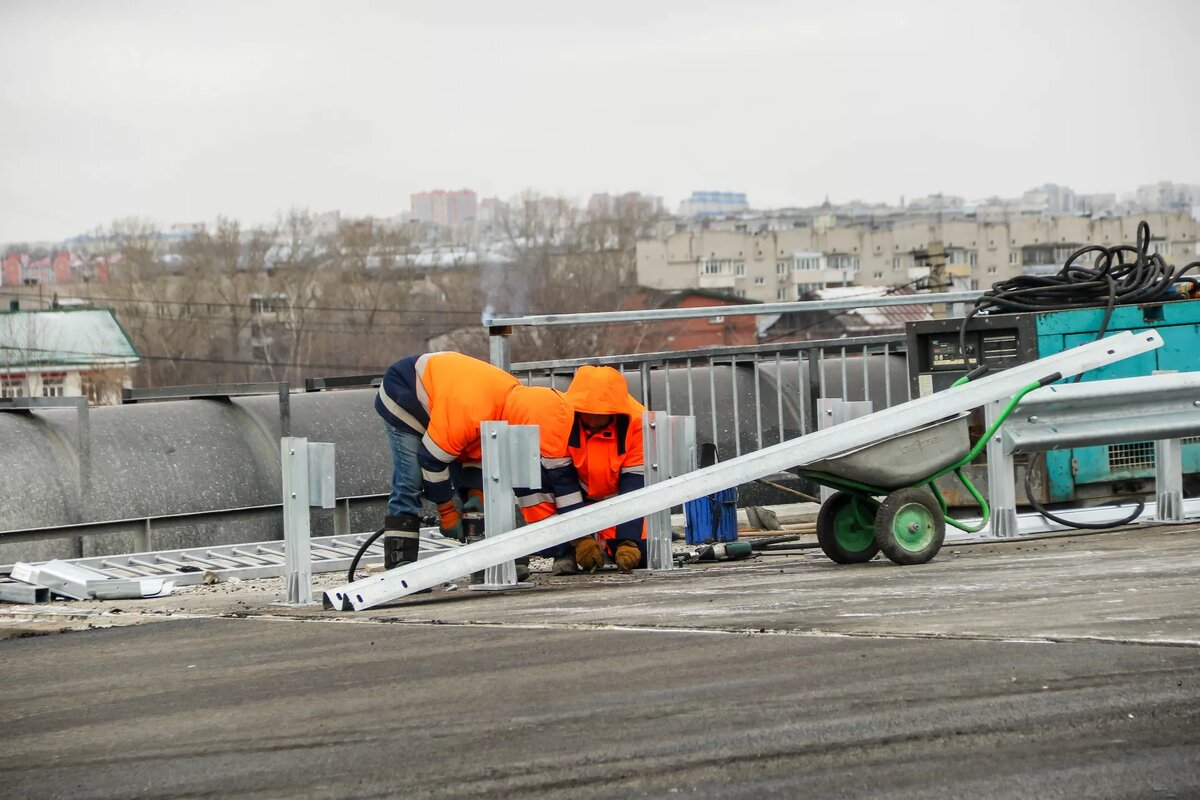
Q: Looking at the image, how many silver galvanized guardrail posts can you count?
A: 6